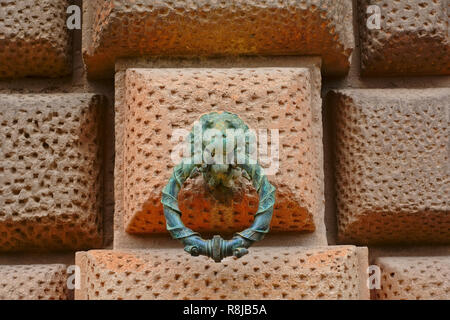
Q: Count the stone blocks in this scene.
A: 9